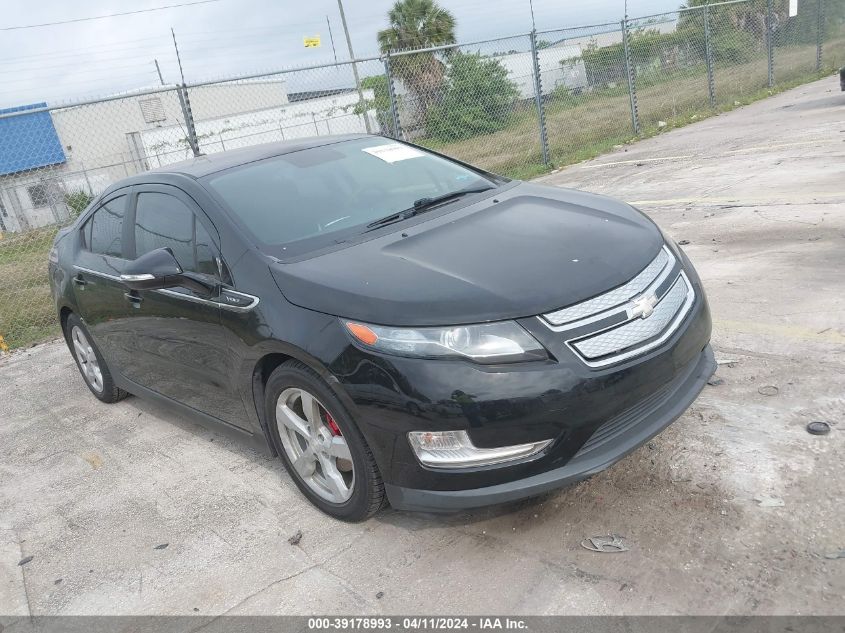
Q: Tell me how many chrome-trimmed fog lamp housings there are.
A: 1